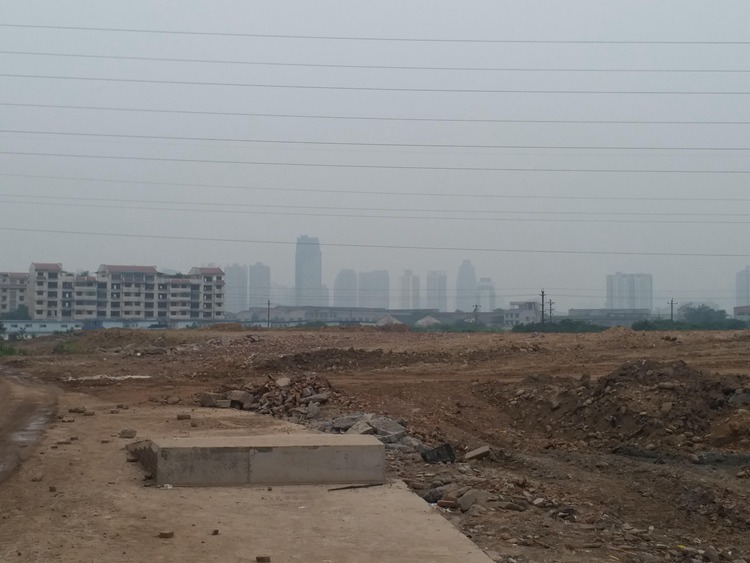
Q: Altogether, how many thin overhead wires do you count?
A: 10